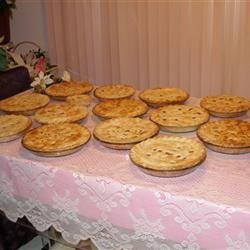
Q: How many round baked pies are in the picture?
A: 14